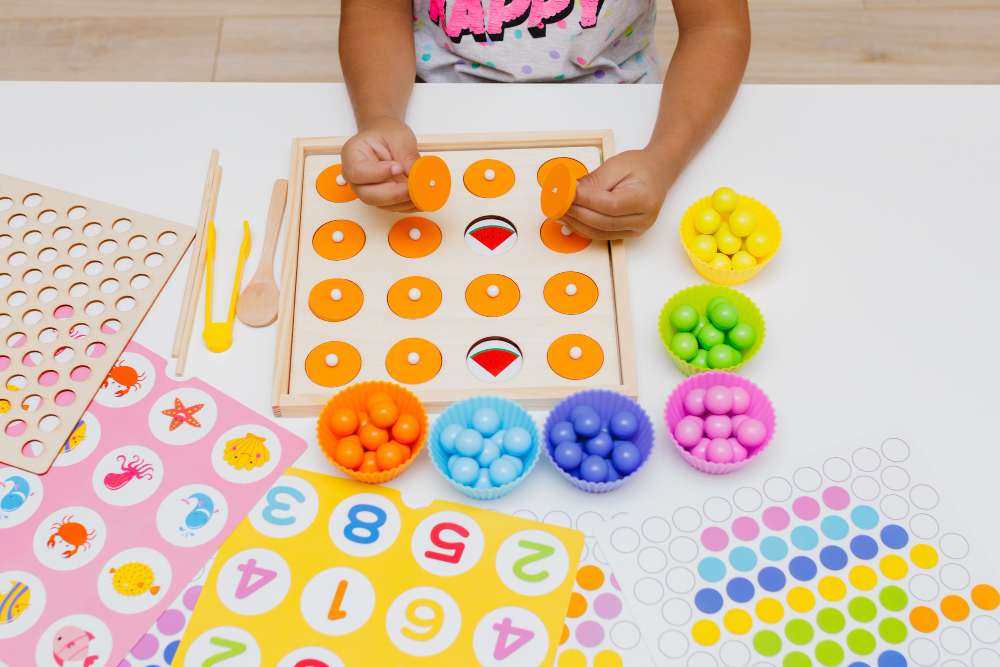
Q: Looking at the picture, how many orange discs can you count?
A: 15